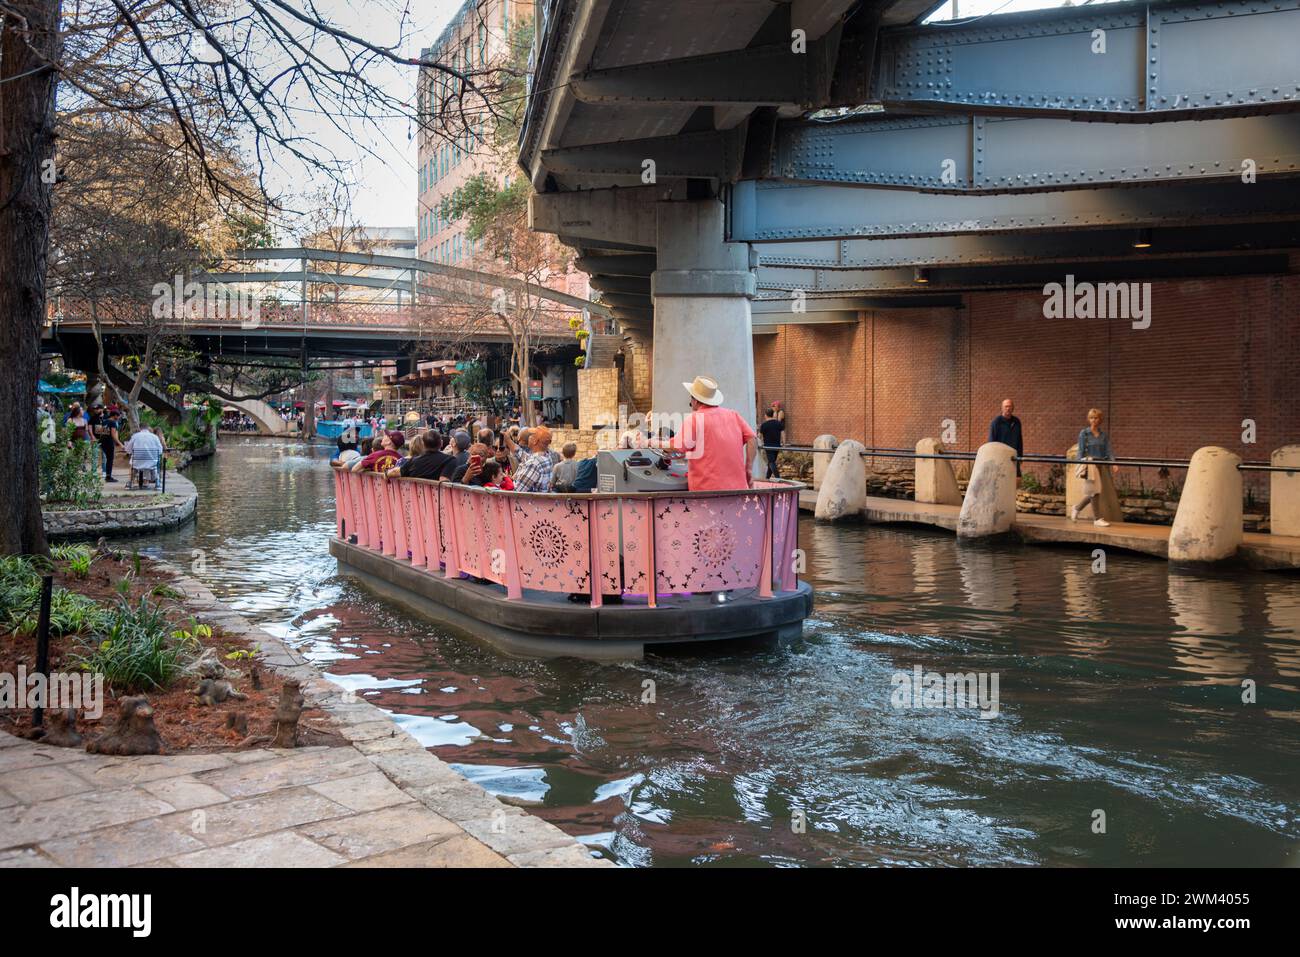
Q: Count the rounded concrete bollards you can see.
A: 7